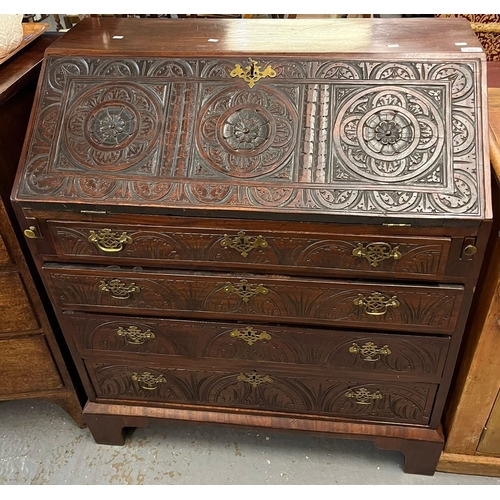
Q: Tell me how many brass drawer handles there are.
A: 8